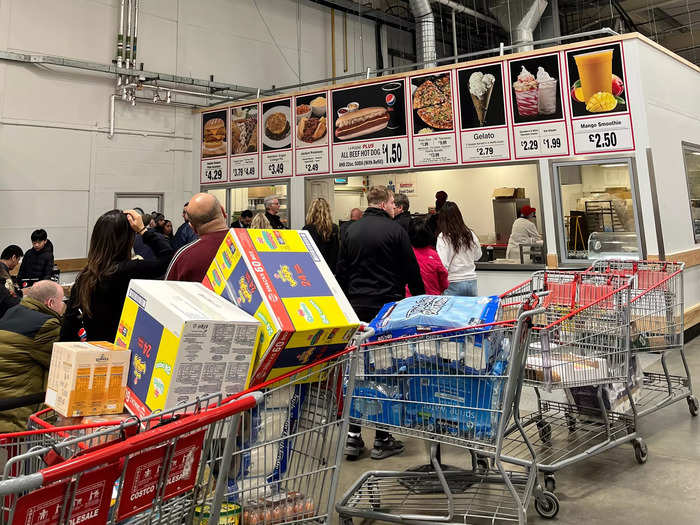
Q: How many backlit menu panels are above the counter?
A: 9